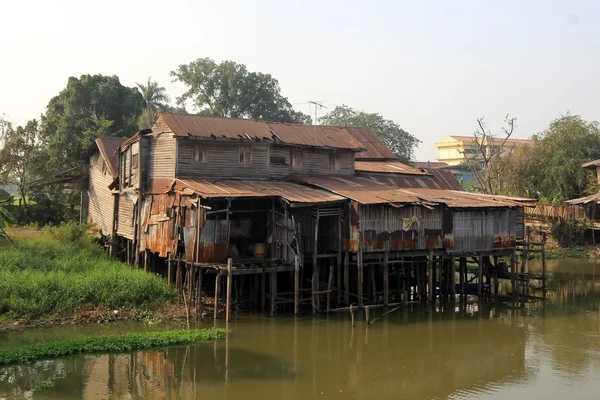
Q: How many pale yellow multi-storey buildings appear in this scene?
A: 1